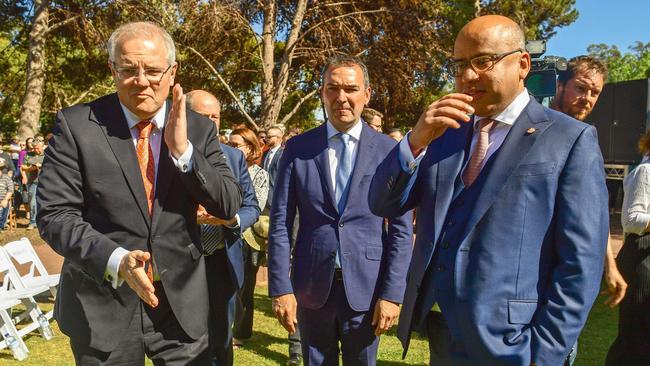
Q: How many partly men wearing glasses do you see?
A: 2